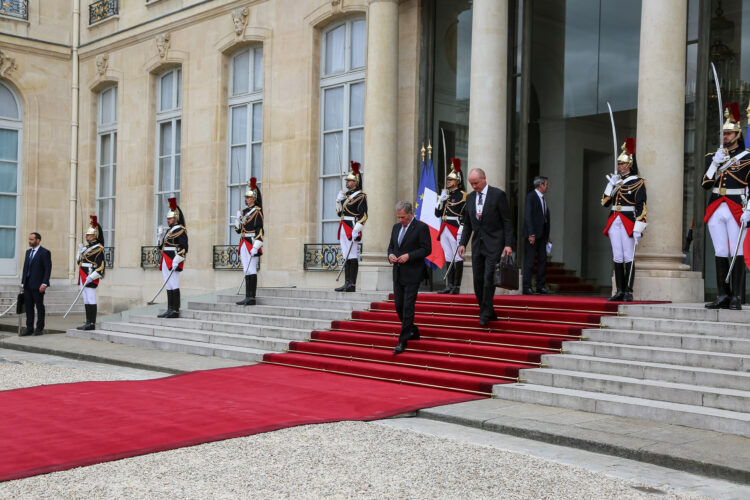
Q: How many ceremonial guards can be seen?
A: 7